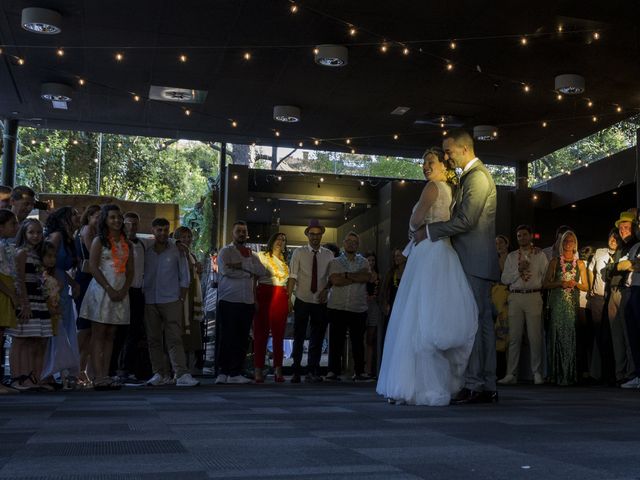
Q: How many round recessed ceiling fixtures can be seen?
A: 6